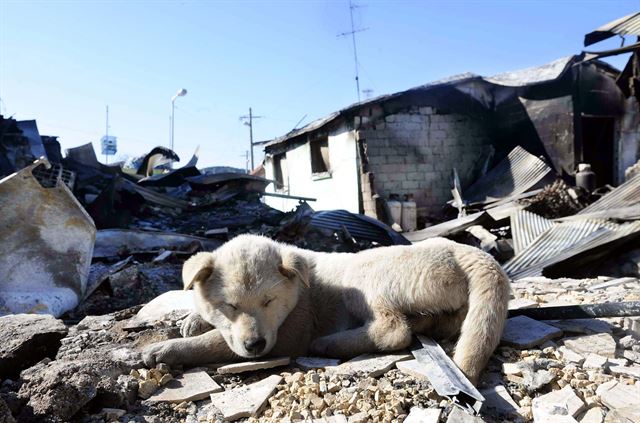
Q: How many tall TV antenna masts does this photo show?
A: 1